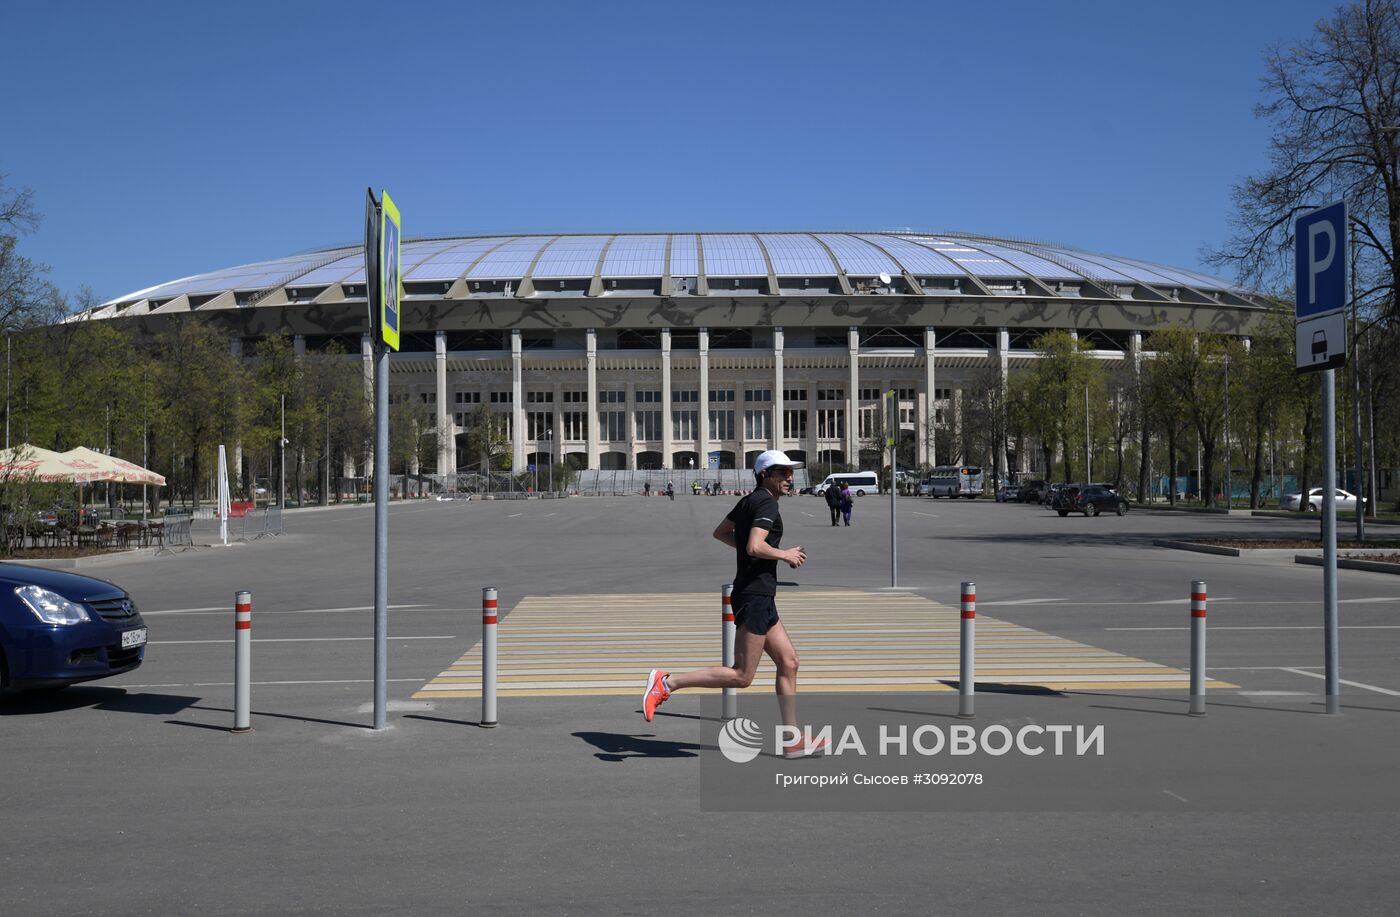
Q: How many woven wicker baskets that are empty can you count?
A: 0